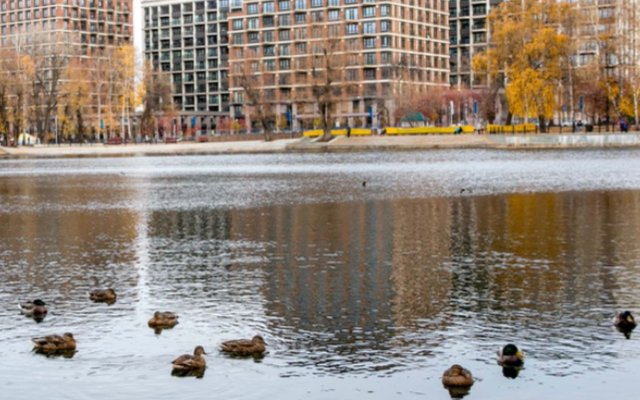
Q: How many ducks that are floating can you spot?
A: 9